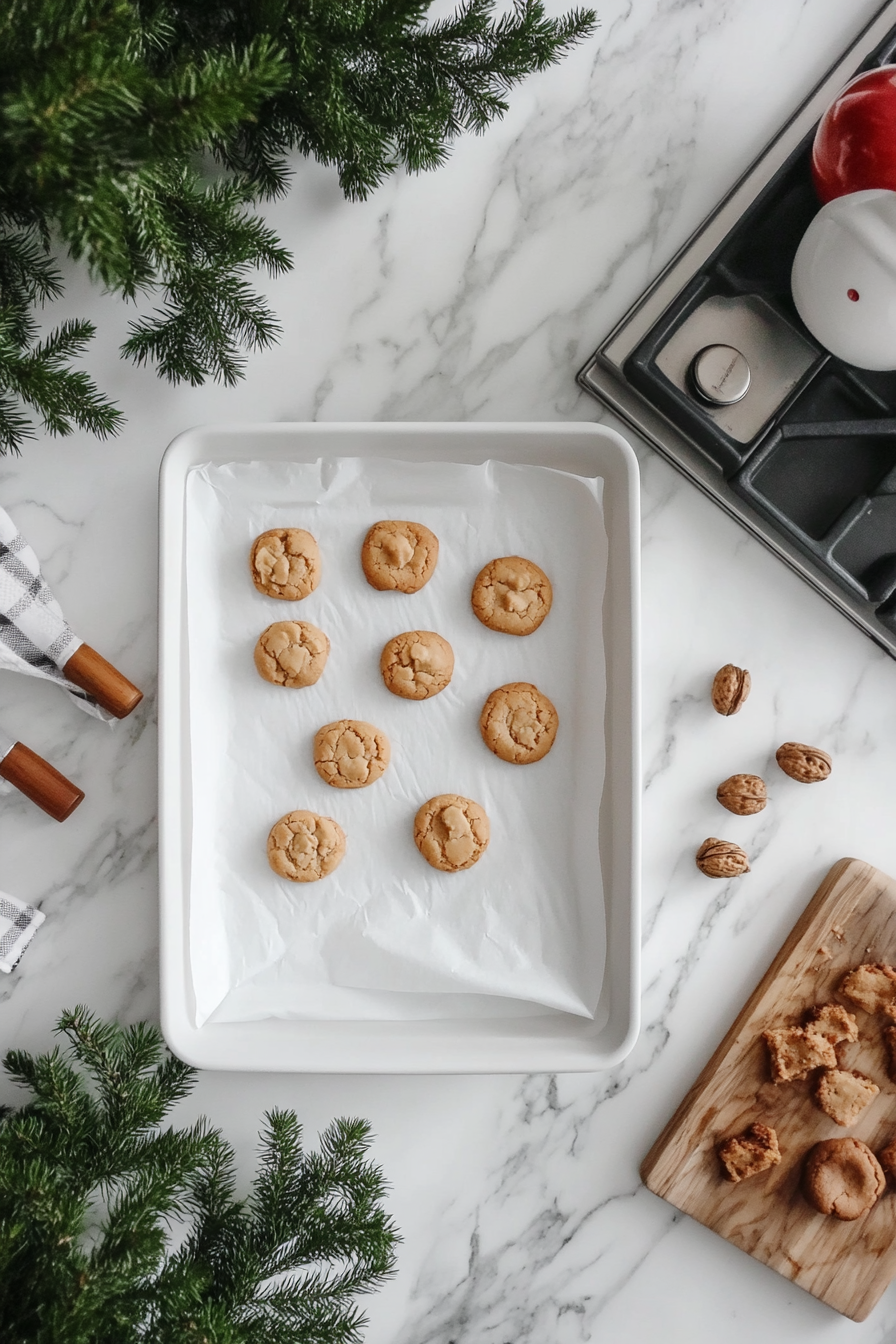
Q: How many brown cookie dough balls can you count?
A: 9